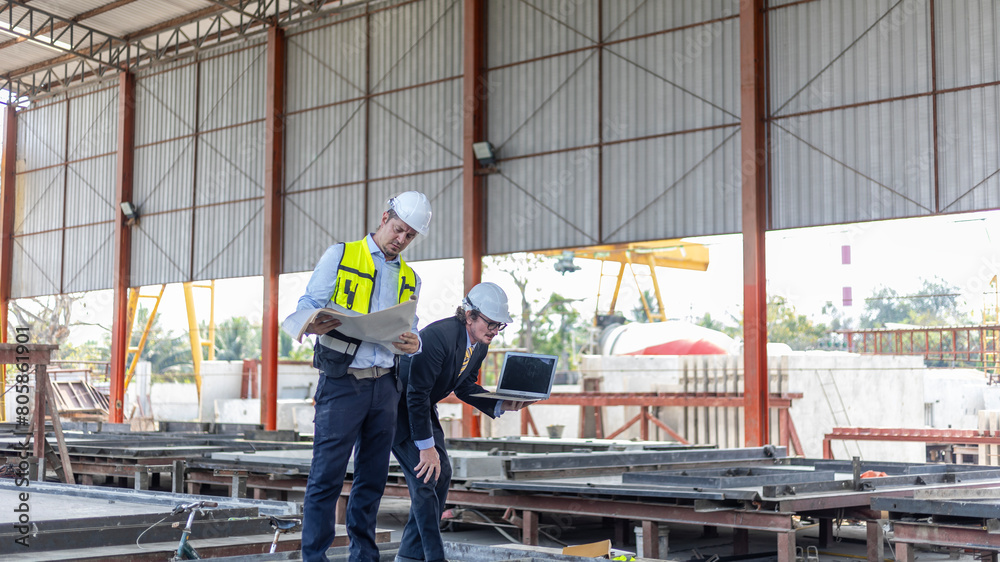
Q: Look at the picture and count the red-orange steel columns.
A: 5